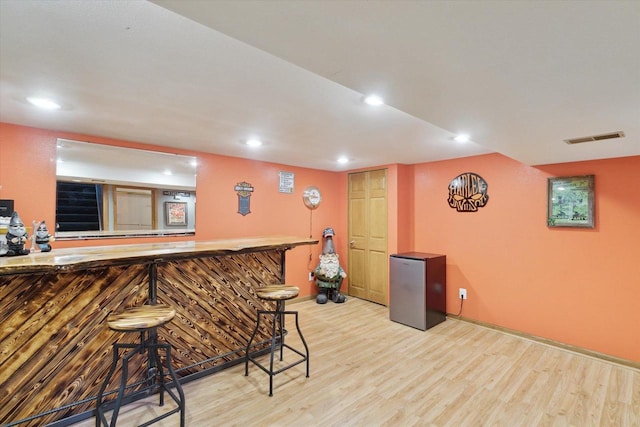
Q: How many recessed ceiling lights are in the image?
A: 5